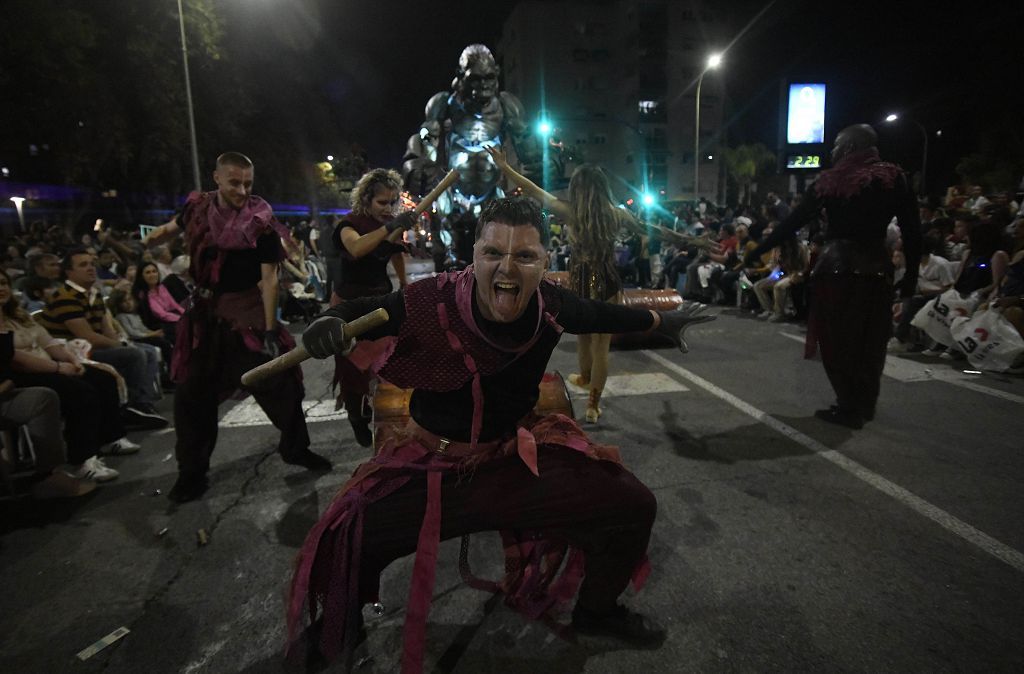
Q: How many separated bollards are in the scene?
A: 0